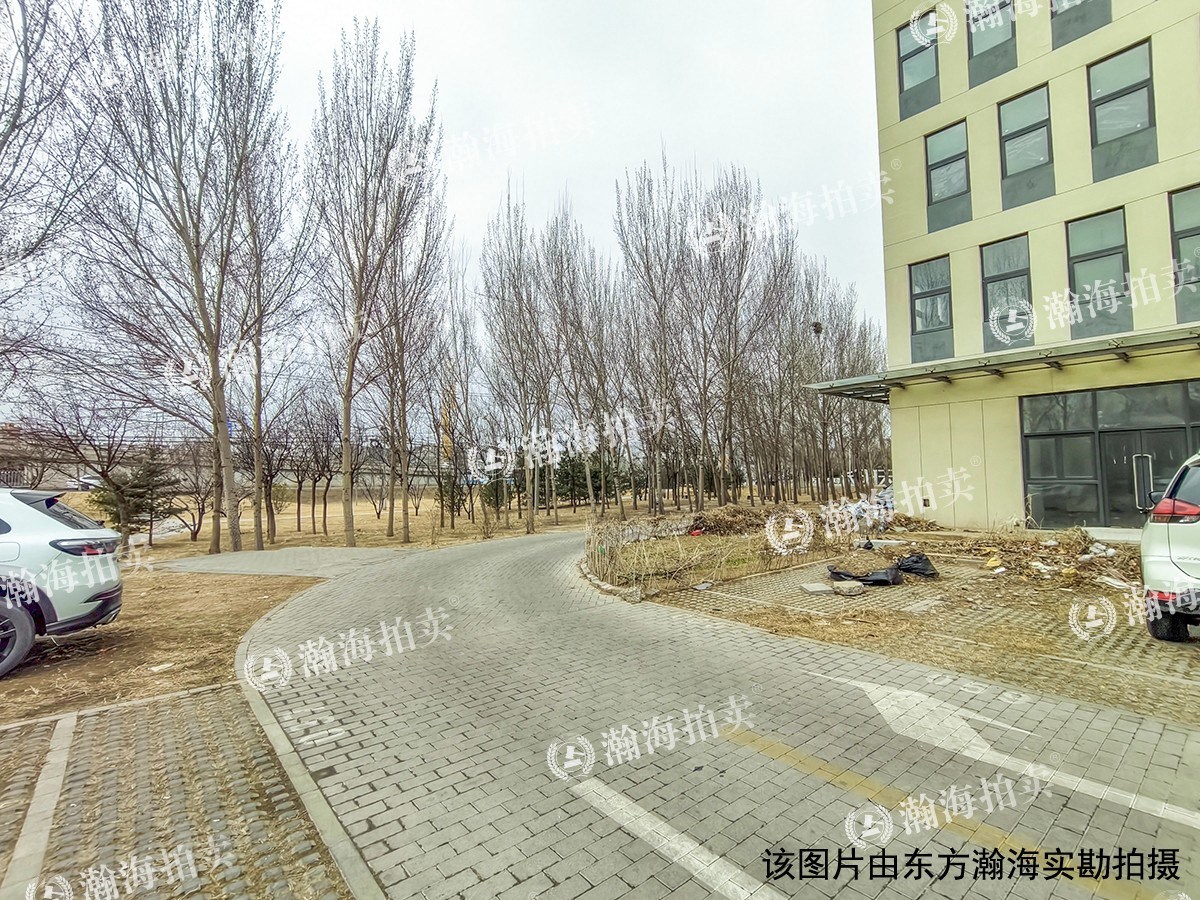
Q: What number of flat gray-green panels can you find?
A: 10